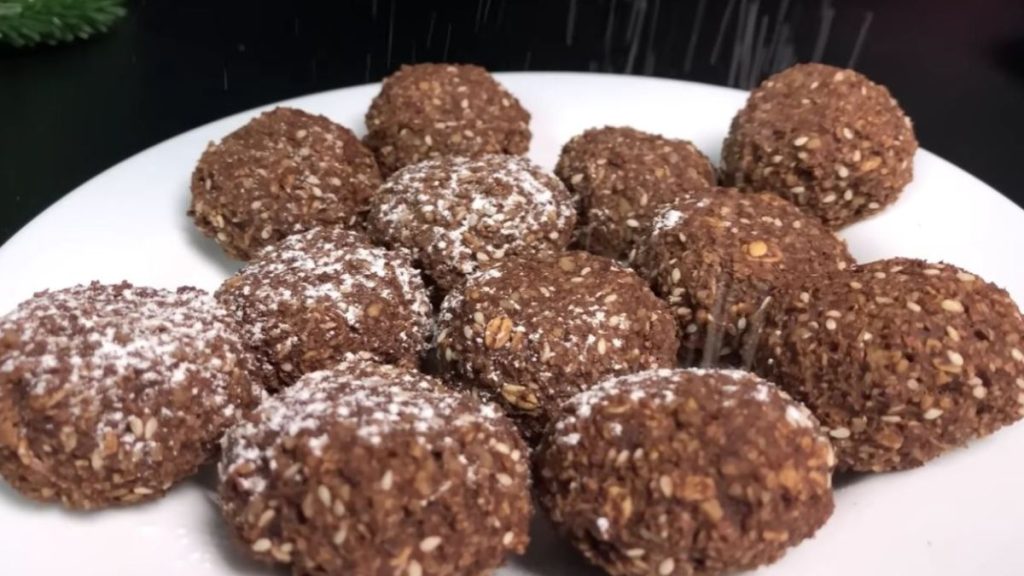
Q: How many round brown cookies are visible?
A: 12